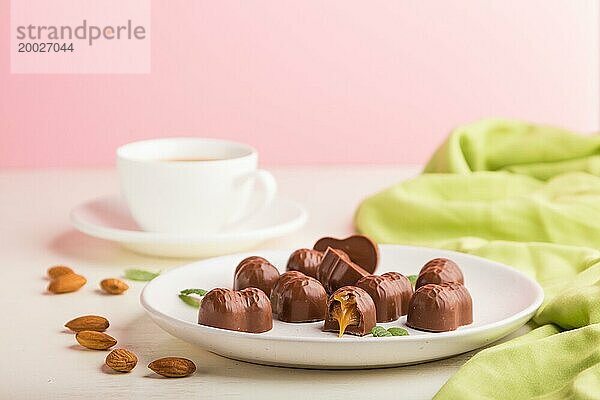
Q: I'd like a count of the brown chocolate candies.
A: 10